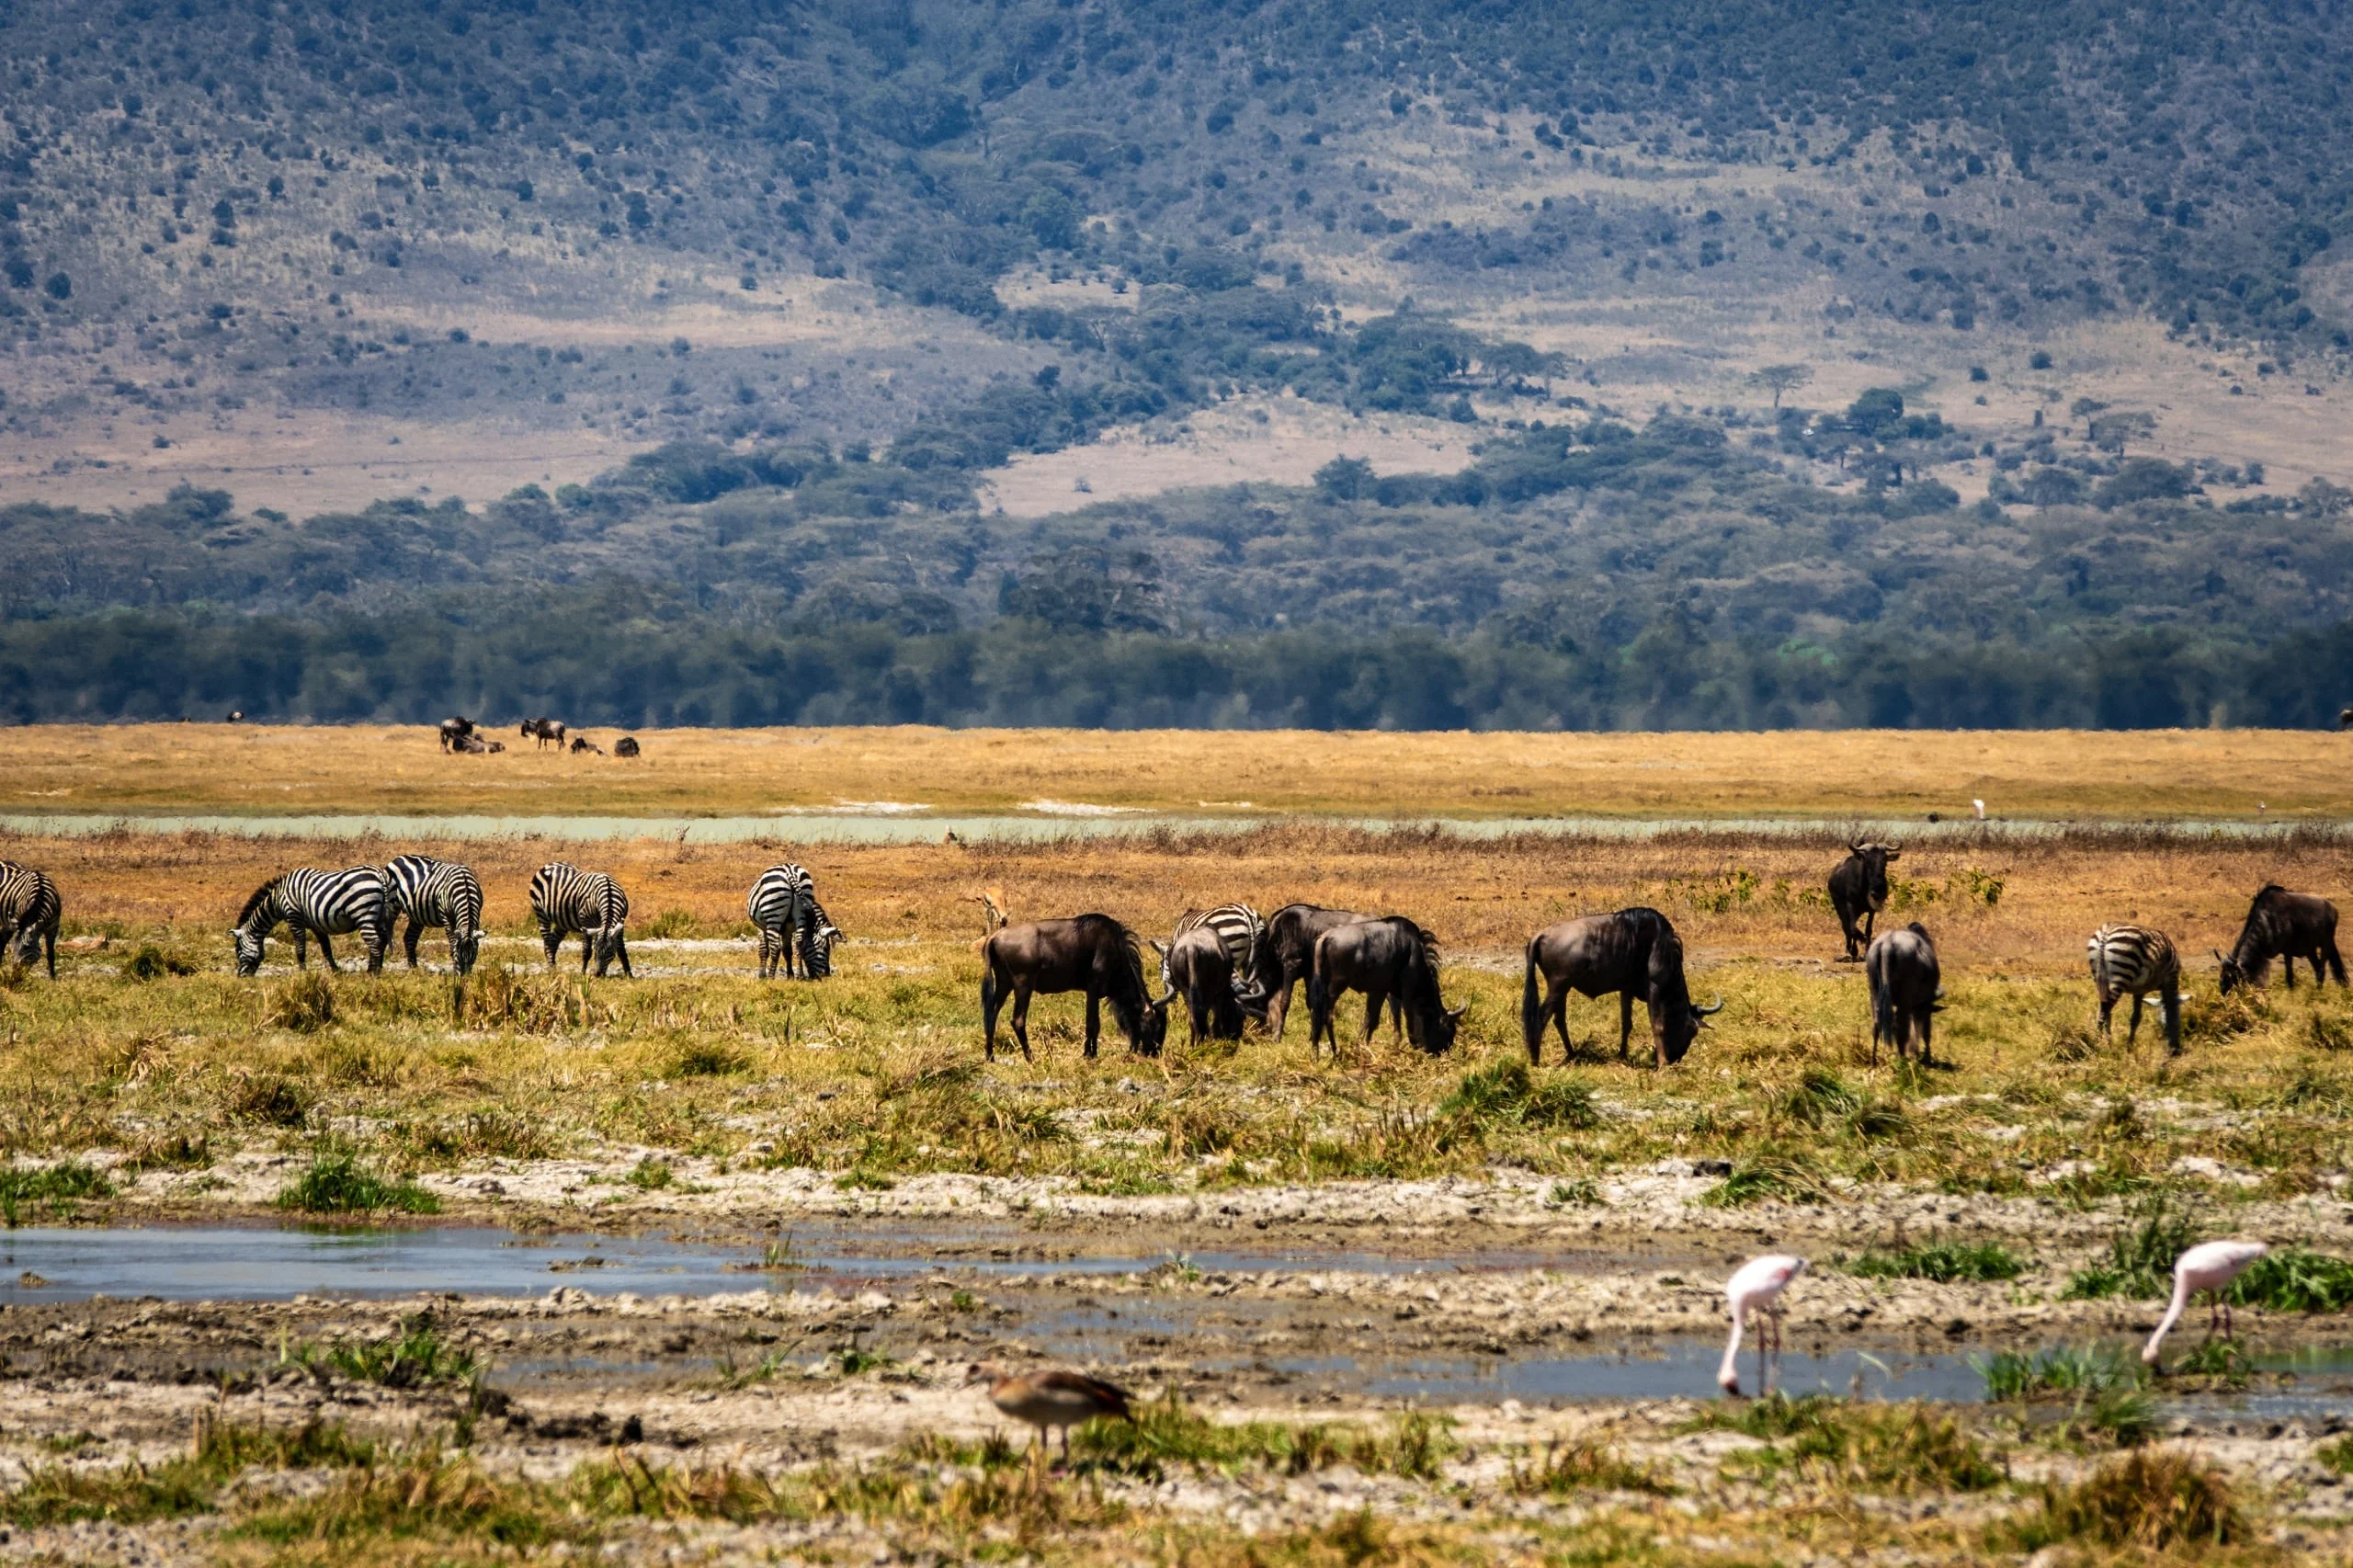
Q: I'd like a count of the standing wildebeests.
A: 10